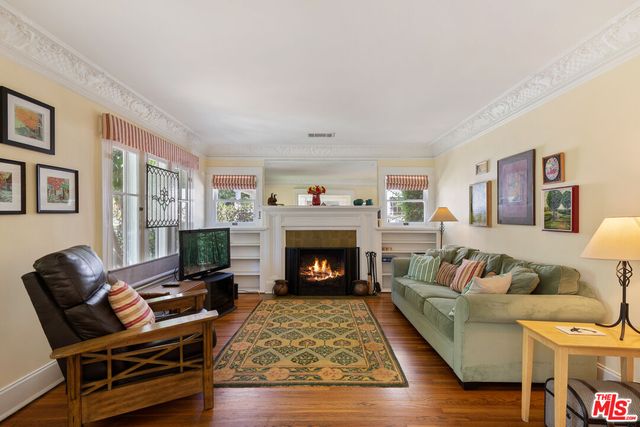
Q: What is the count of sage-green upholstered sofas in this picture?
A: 1